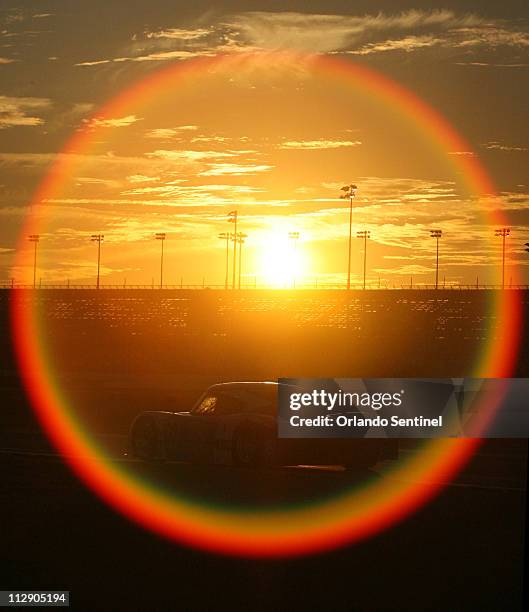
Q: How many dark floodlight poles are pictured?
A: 11